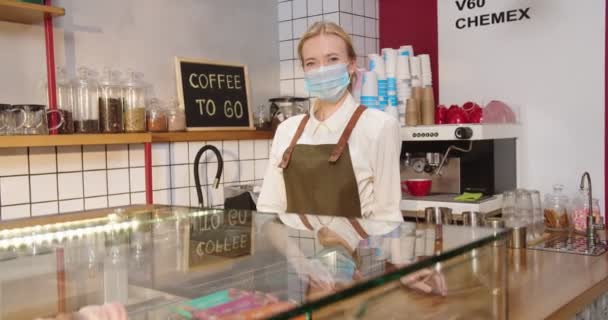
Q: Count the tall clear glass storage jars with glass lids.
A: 4